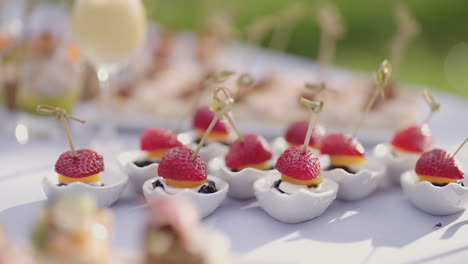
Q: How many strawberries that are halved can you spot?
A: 10